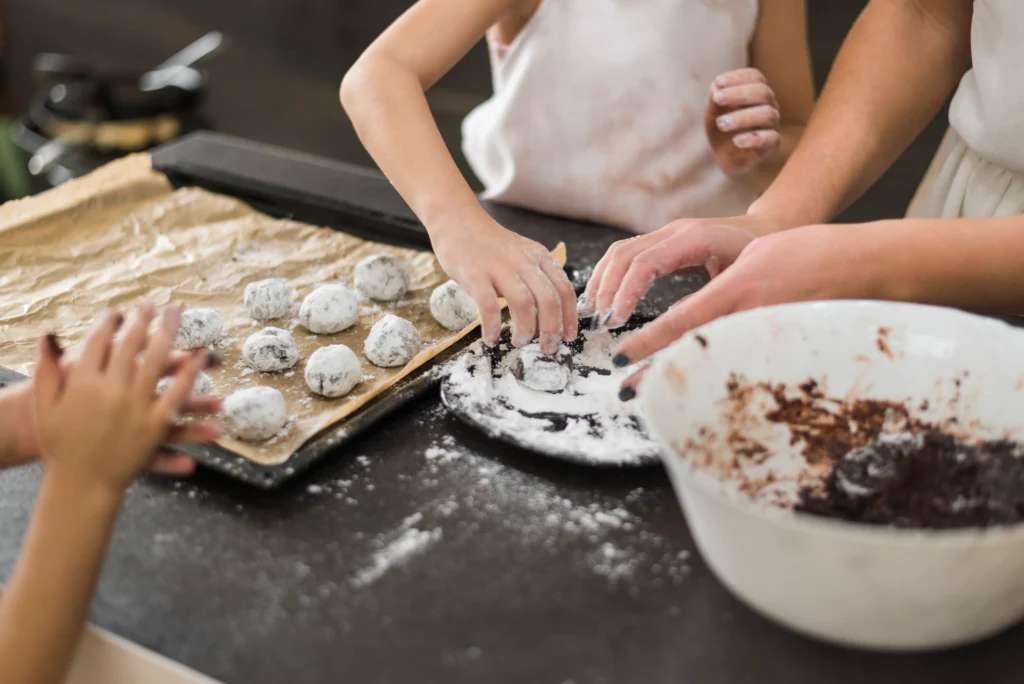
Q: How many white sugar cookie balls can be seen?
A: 11